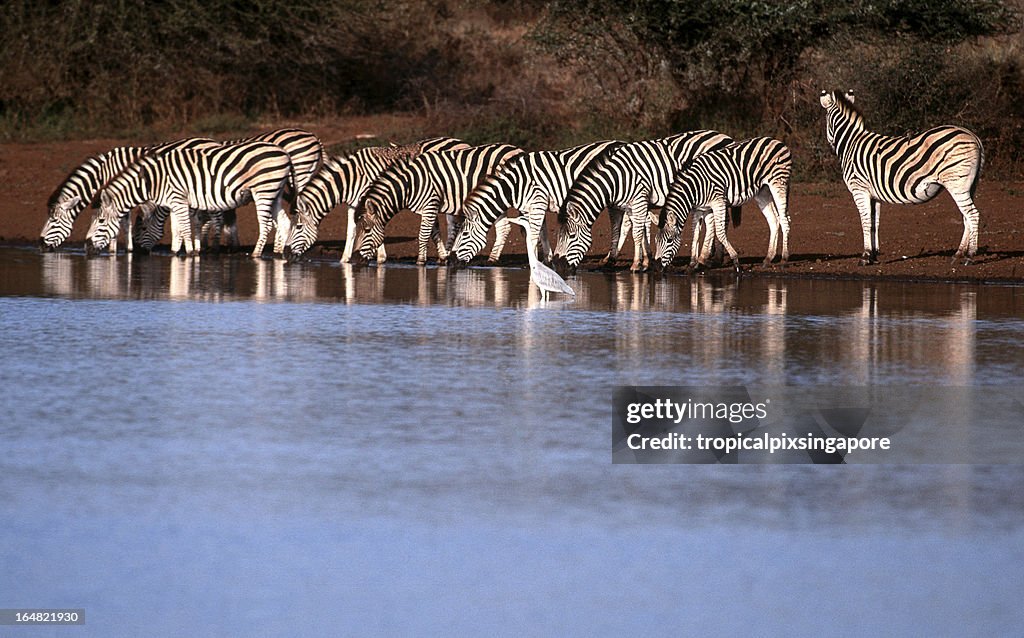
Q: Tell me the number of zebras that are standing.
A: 9